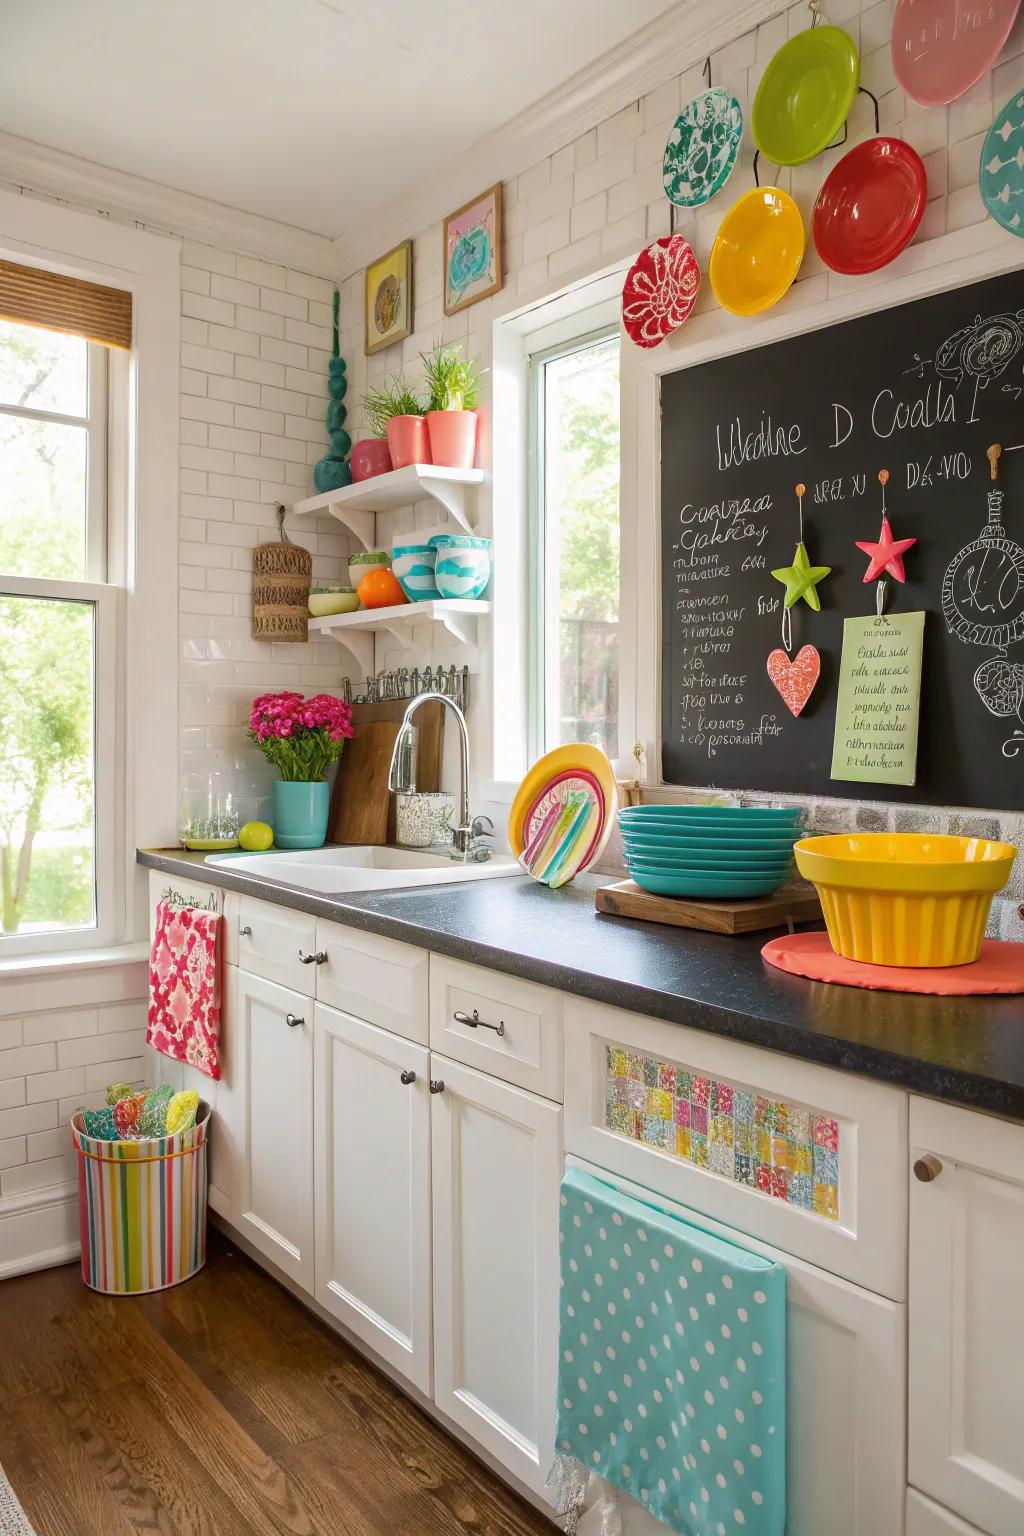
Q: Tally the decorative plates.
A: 7